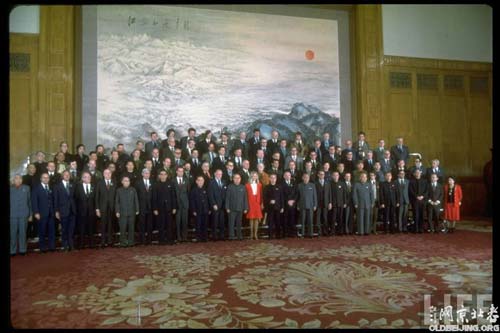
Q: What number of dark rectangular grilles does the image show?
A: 5